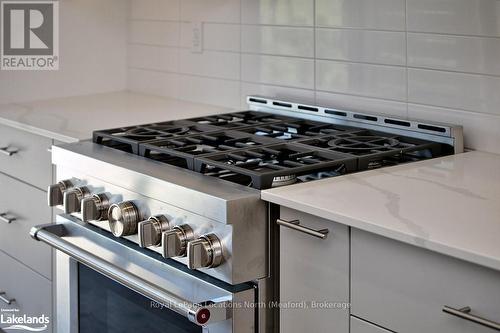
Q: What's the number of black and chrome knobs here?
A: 7